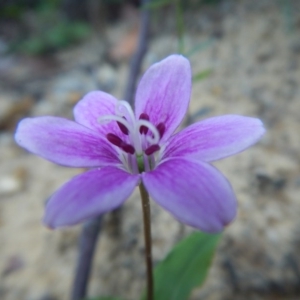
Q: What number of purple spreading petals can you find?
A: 6